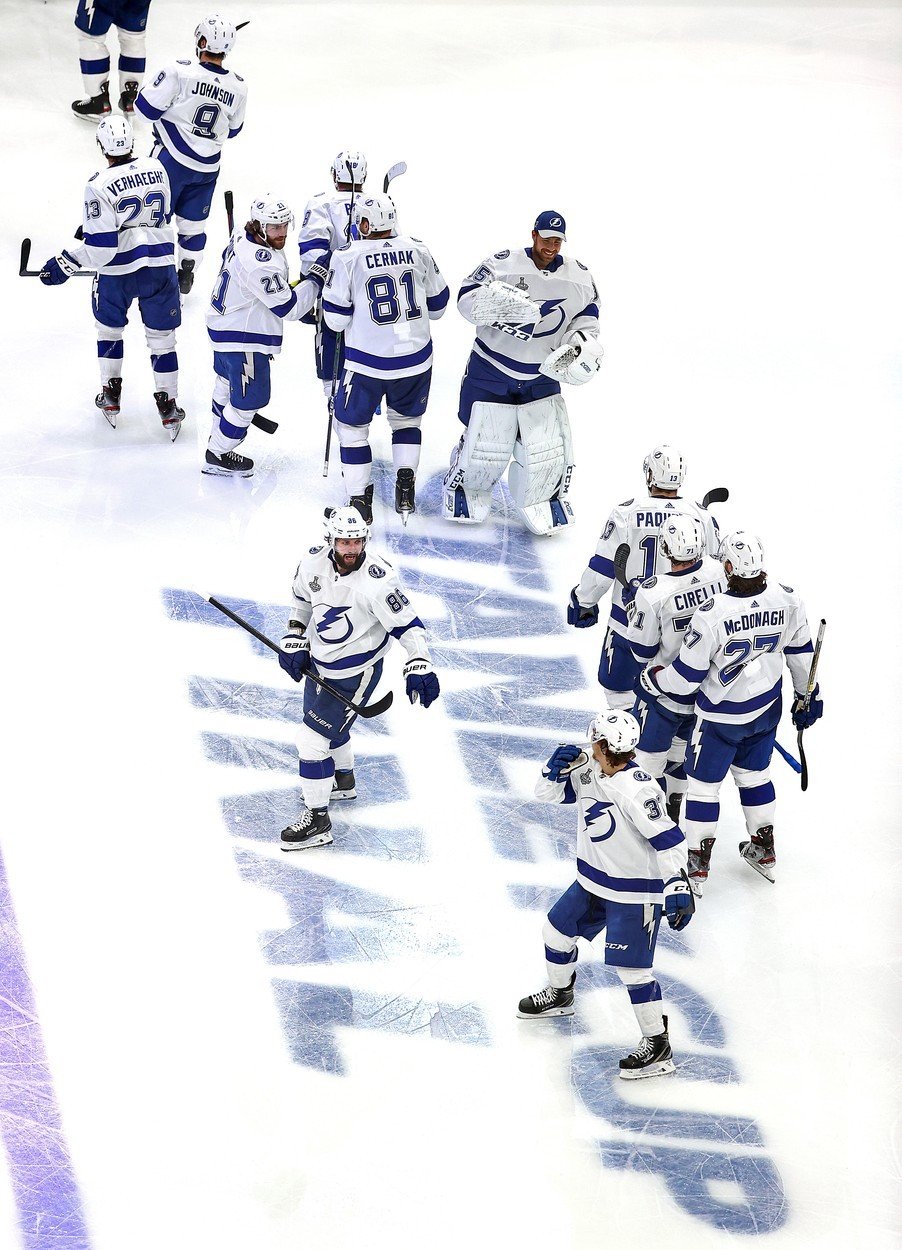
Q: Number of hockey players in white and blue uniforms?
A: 12